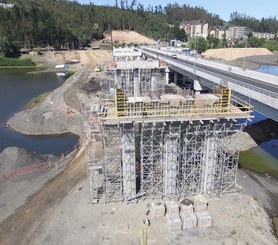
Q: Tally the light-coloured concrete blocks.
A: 7